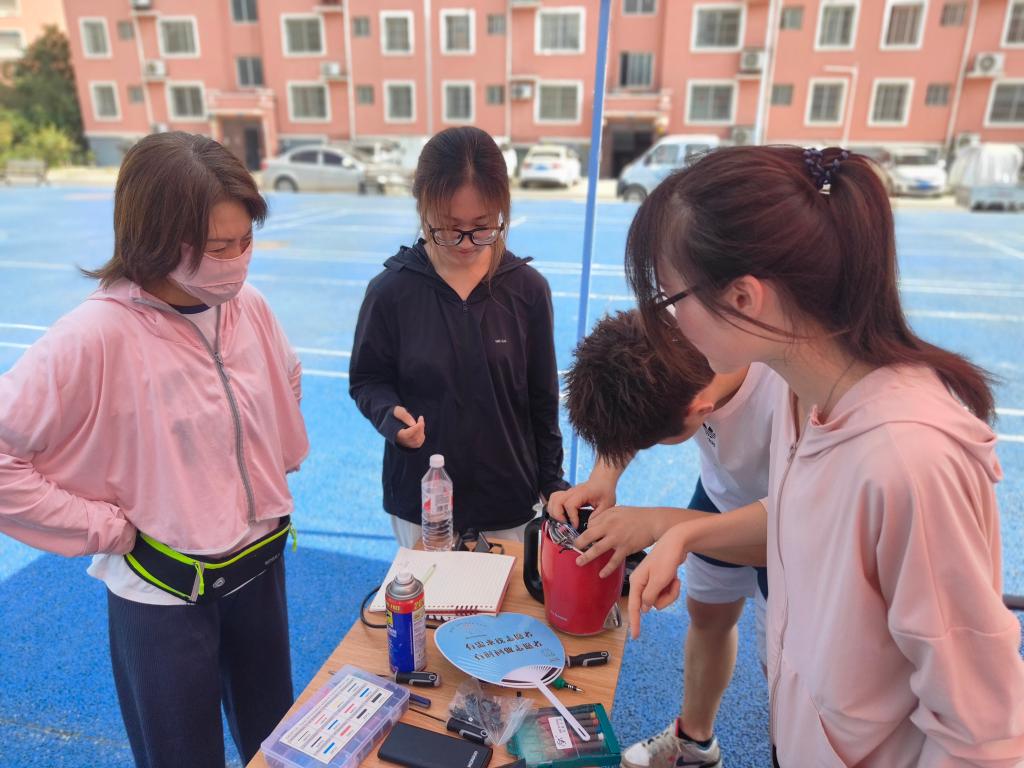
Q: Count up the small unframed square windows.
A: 10